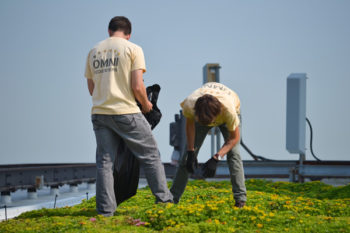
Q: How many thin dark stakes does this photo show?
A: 3